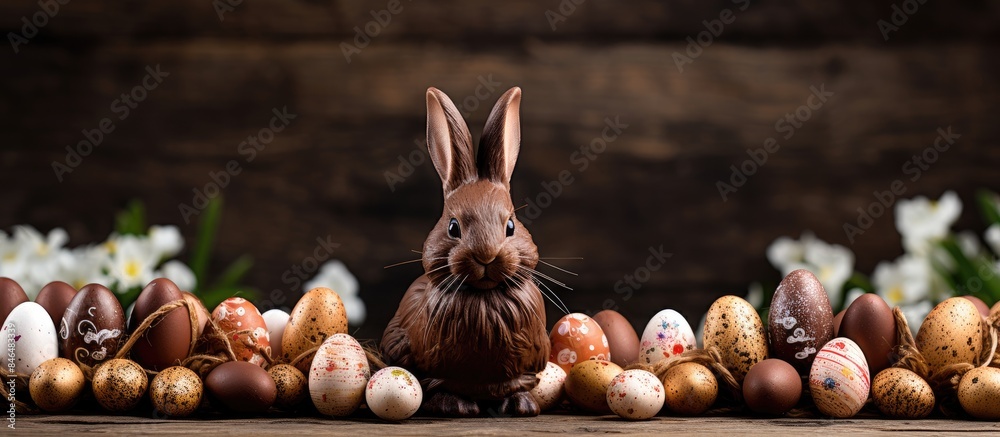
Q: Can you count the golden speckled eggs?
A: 11